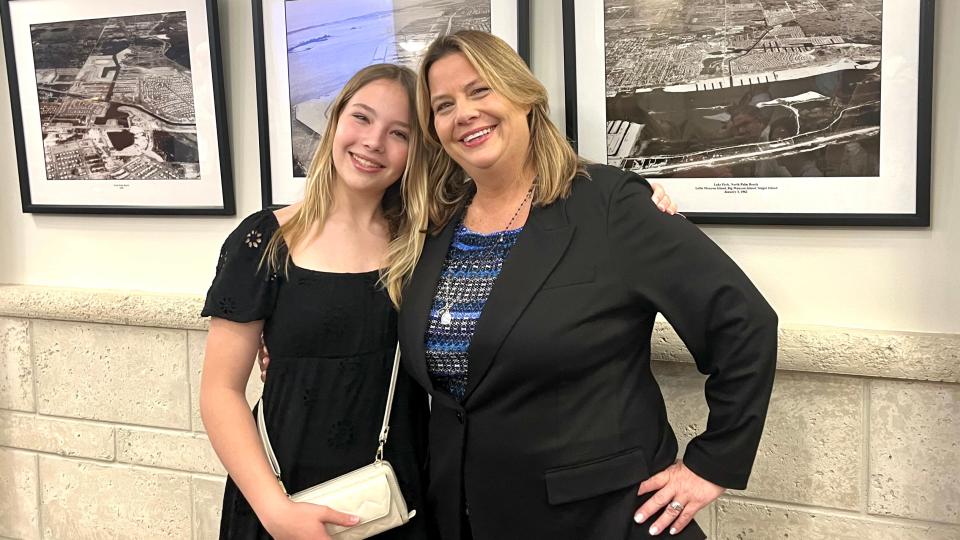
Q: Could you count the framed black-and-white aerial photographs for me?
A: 3